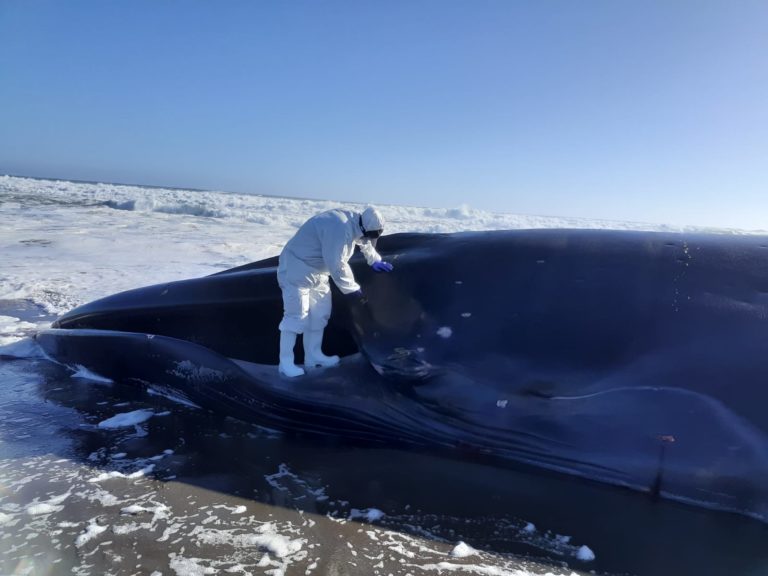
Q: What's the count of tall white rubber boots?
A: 2